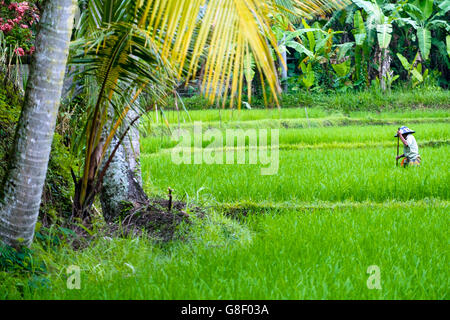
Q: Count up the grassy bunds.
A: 3